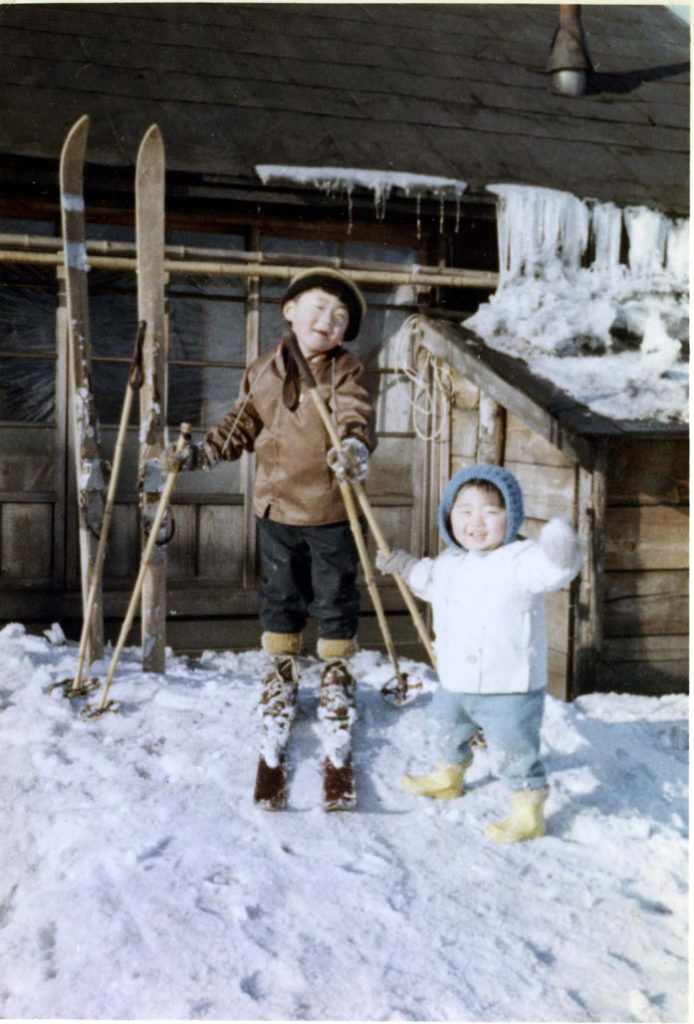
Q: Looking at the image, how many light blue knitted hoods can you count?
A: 1